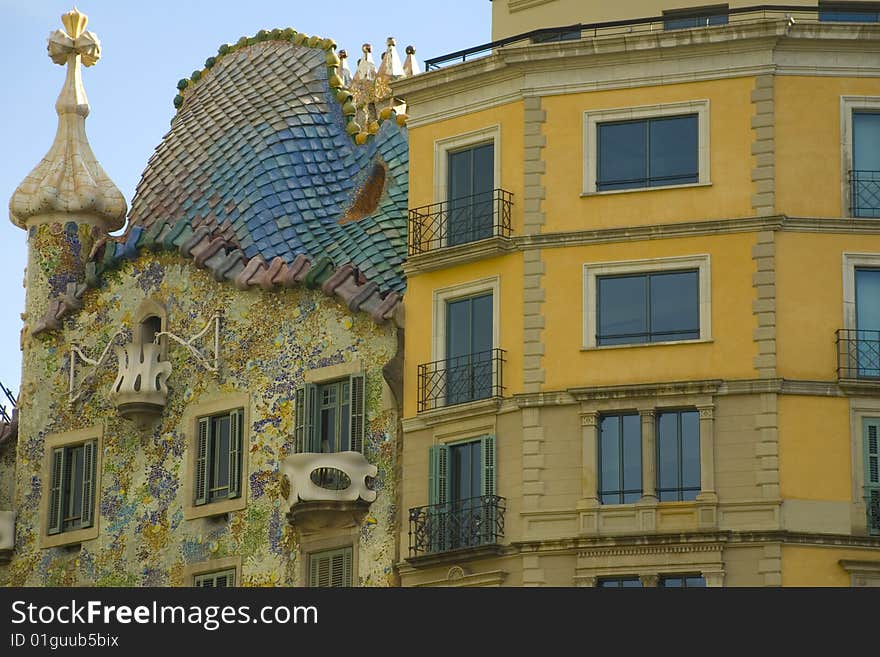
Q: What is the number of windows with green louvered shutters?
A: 7